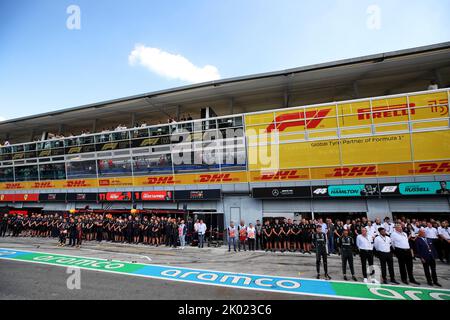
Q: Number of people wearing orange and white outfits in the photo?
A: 3